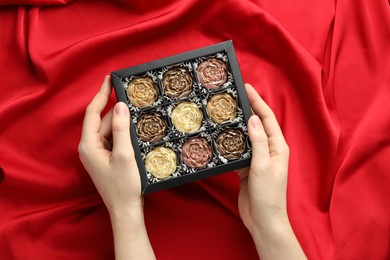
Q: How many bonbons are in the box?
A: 9